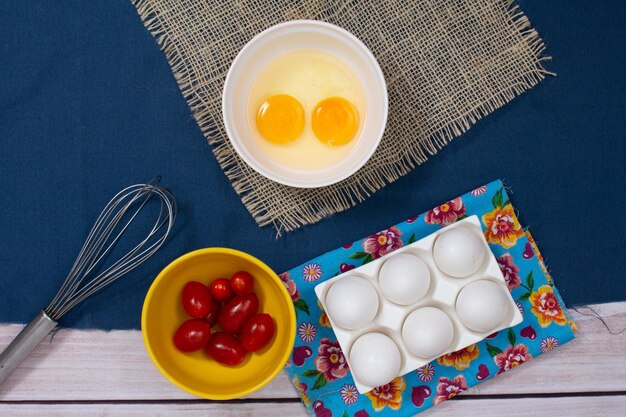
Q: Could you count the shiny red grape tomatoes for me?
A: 8